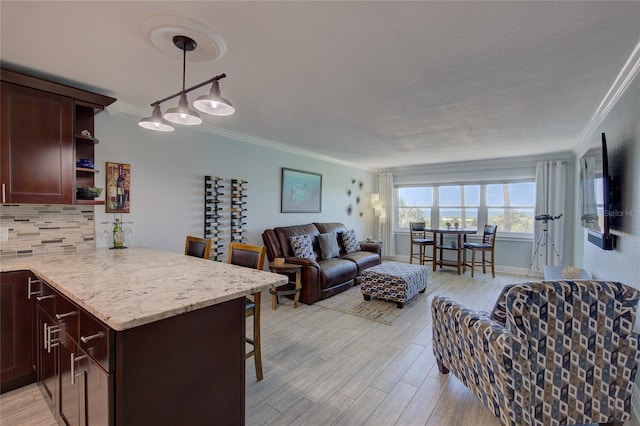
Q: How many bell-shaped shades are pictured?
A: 3